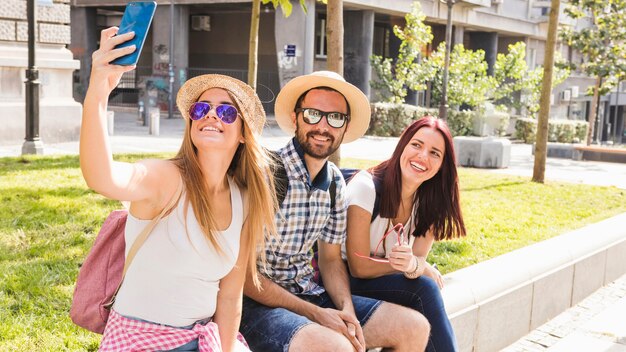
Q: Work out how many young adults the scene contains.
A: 3